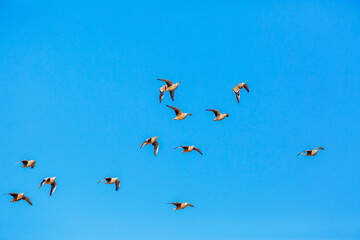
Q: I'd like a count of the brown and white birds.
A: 13